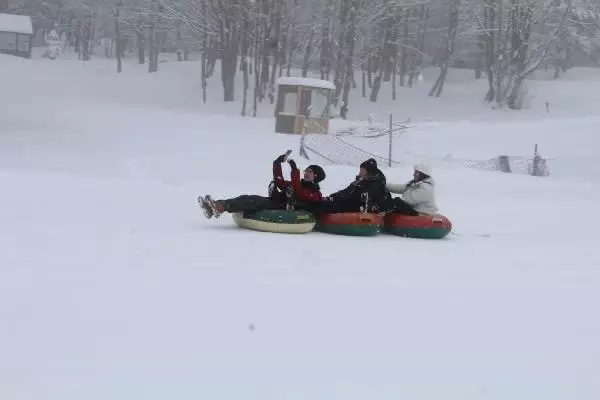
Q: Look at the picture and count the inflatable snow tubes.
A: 3